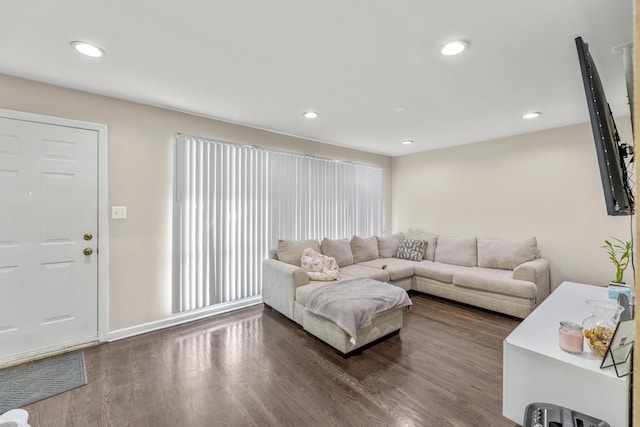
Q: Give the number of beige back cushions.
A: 7